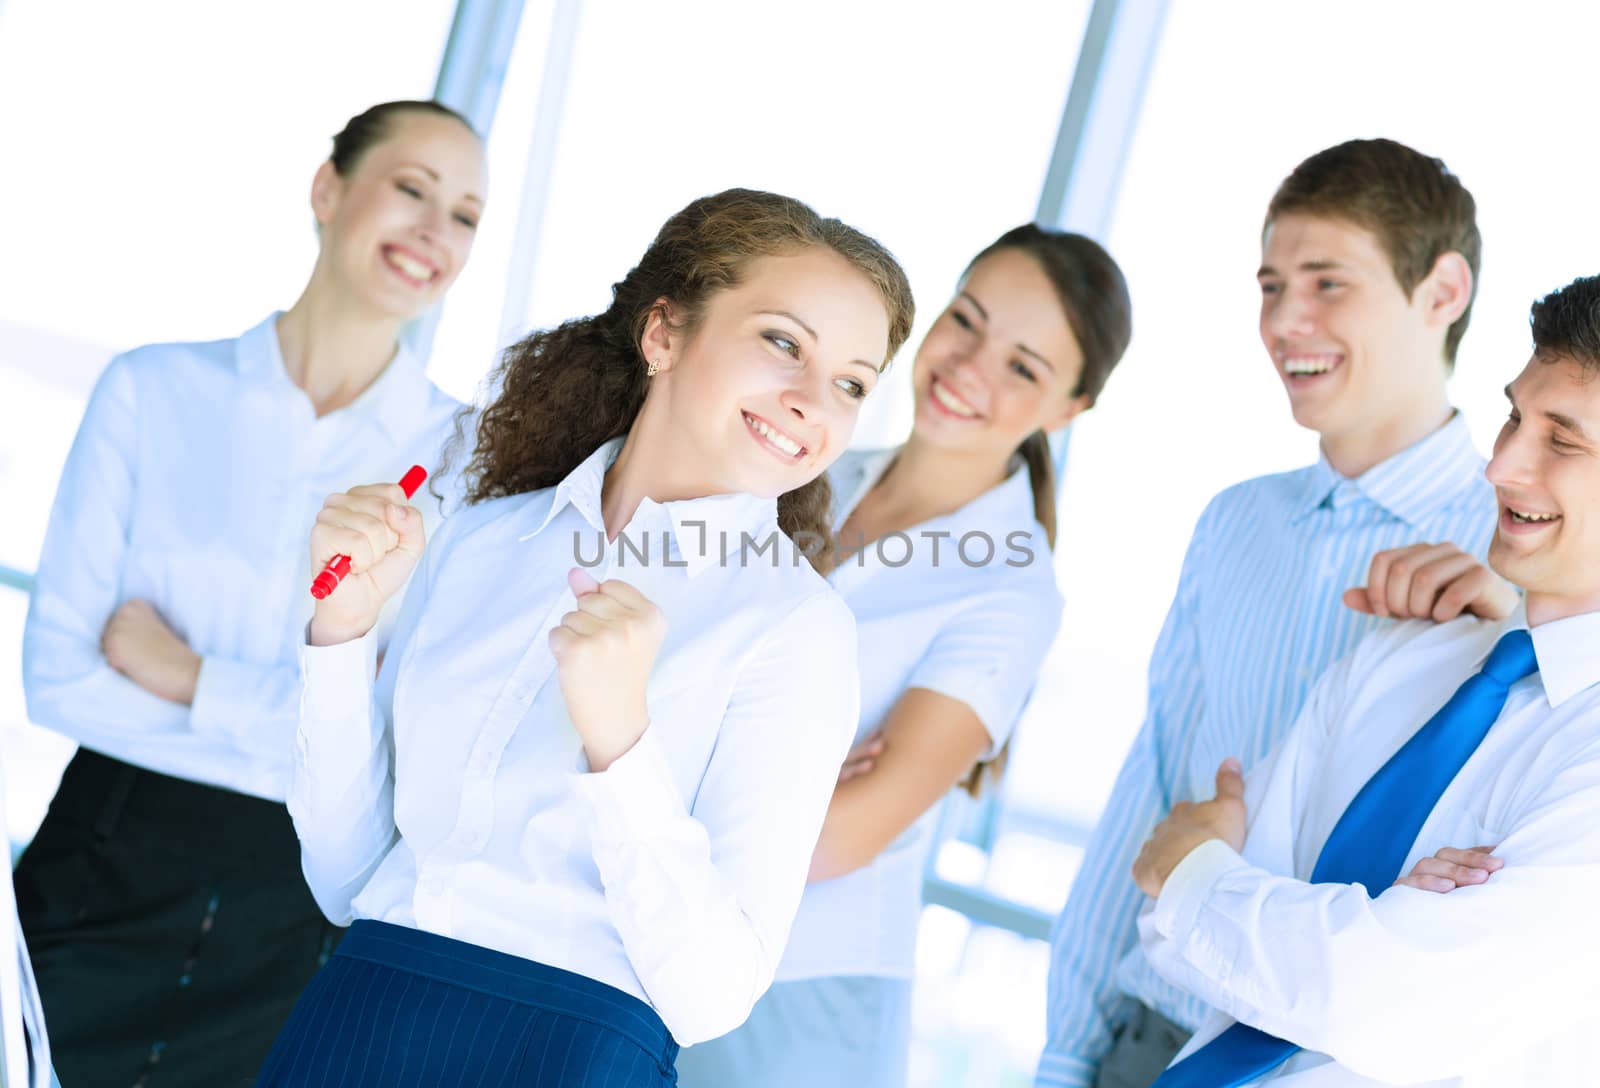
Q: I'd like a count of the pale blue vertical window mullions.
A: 2